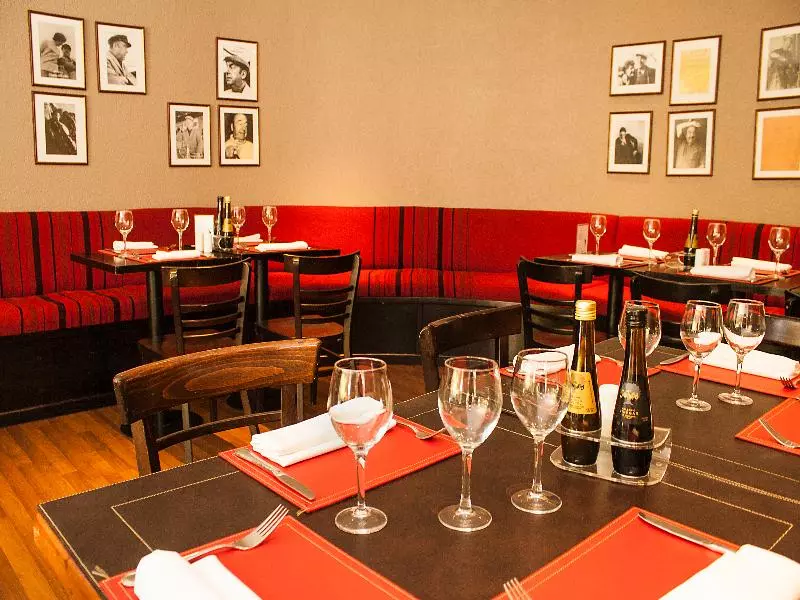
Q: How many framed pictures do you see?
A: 12